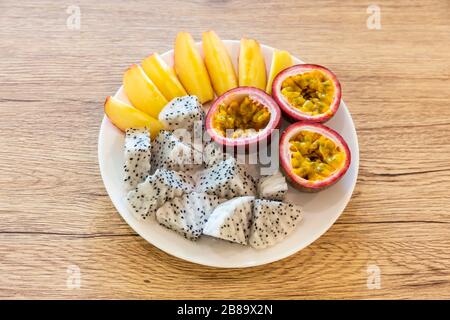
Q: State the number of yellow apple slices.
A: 7